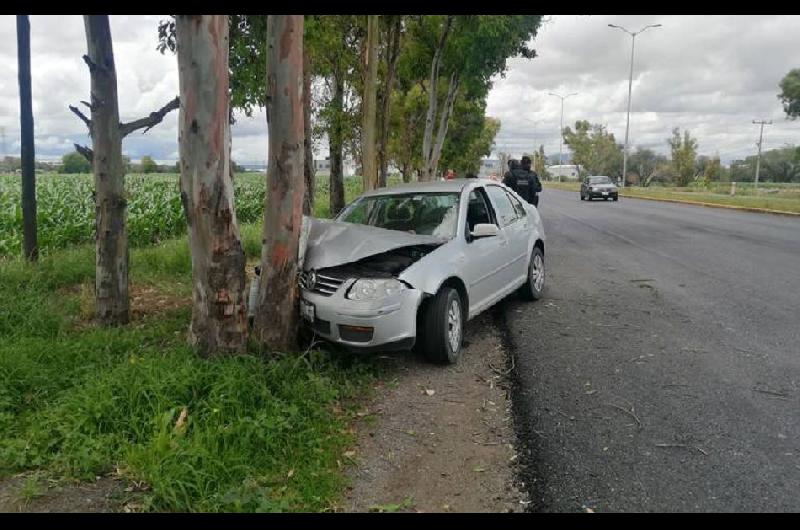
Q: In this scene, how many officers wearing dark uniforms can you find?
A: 2